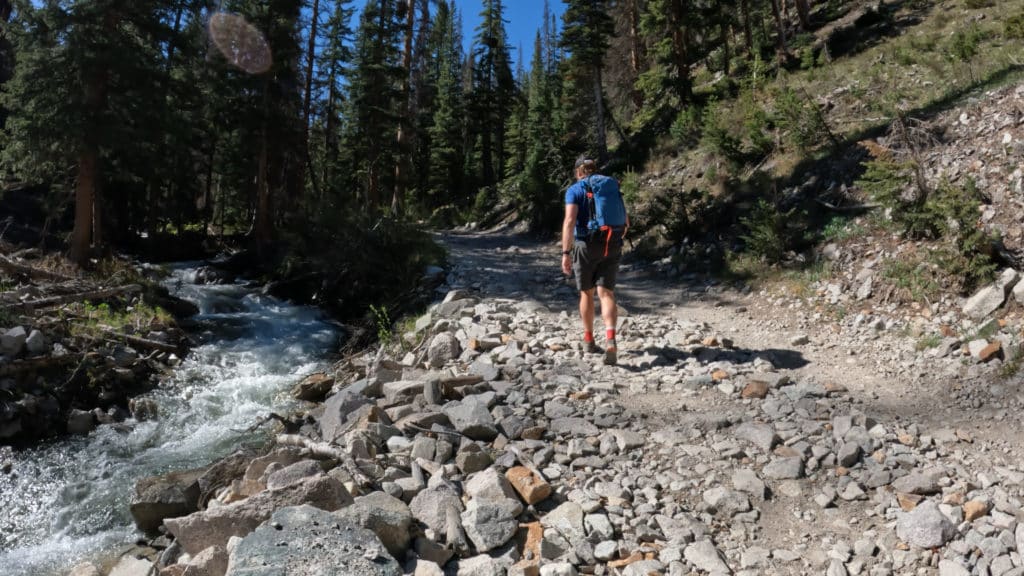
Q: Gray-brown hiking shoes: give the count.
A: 2